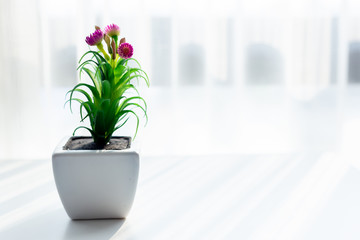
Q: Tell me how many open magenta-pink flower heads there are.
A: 3